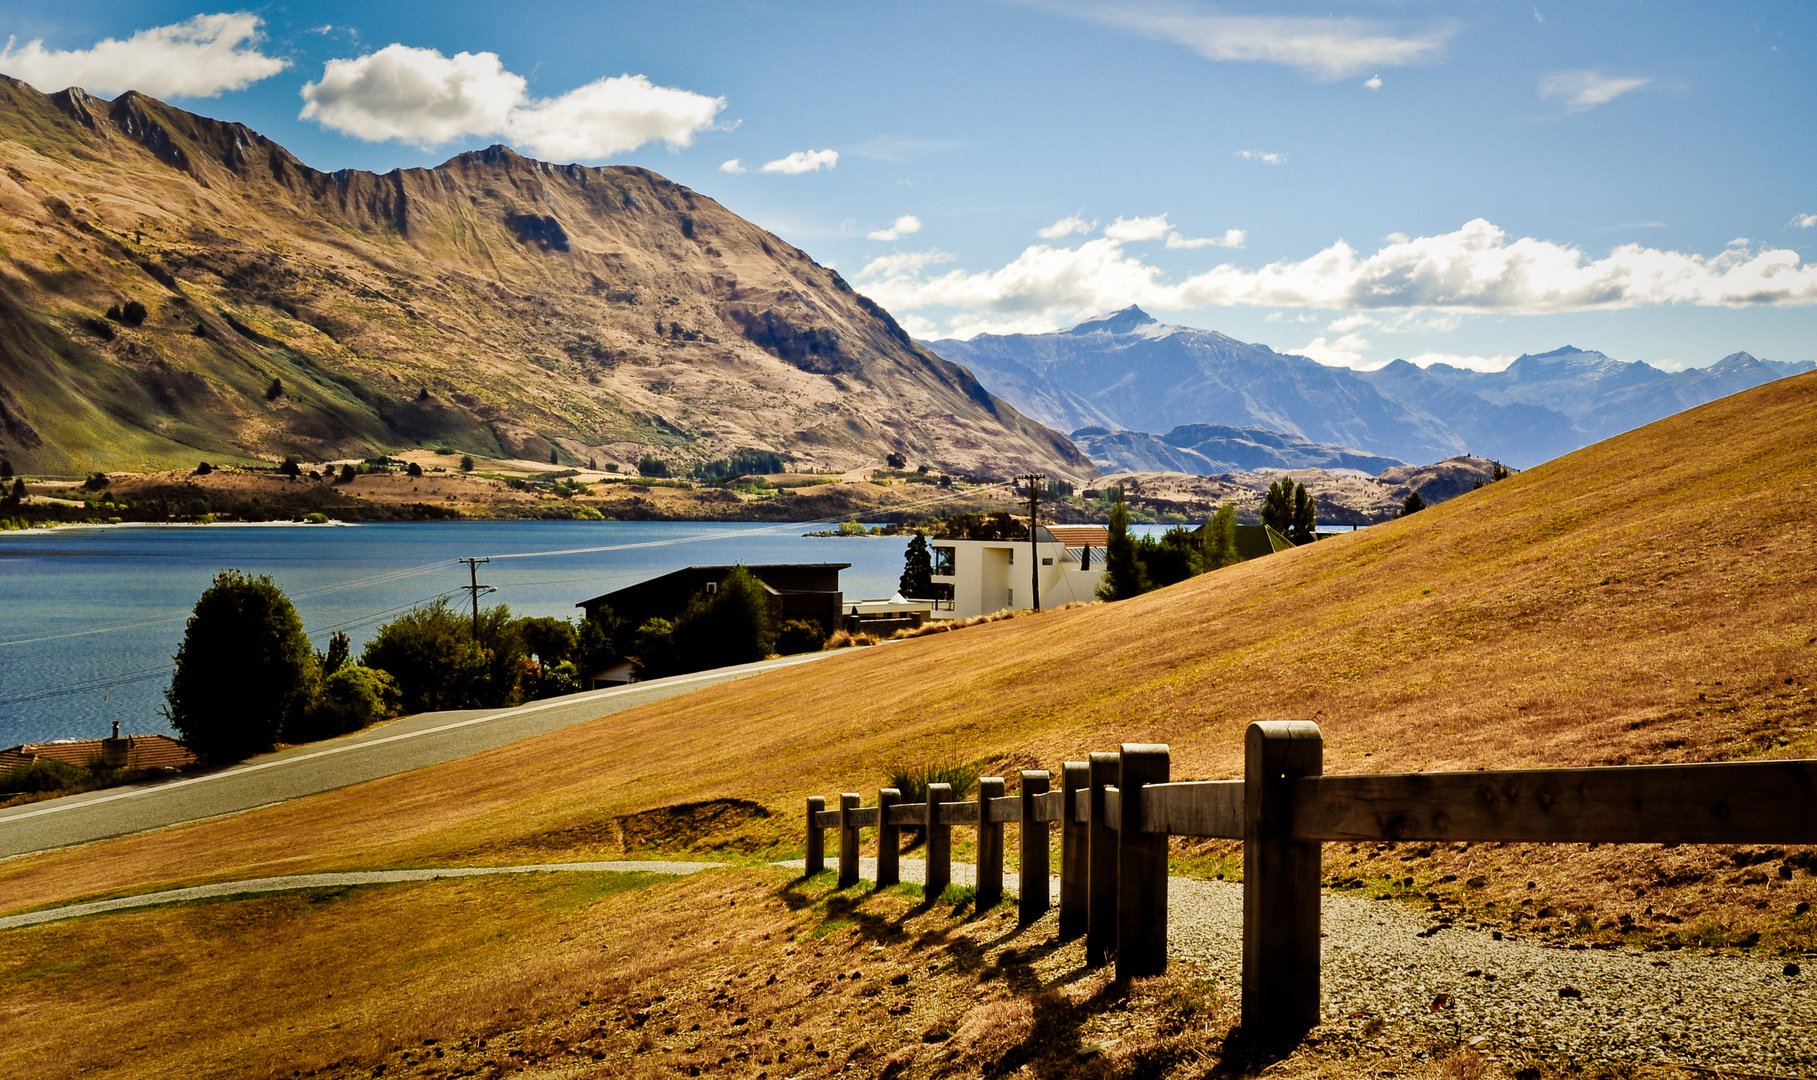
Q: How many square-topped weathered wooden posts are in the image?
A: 10